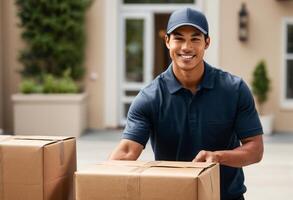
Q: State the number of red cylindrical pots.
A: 0